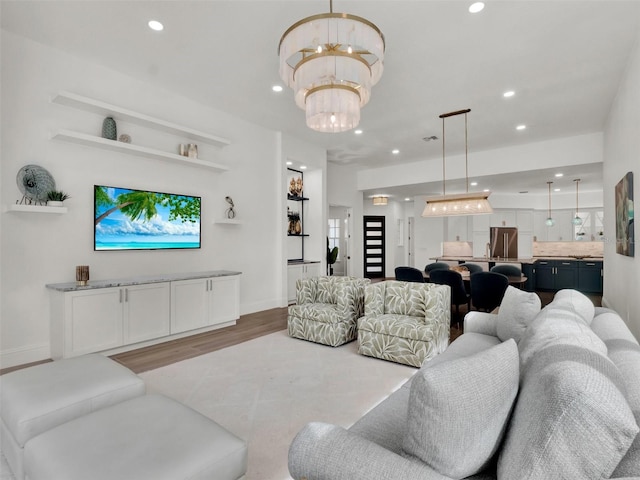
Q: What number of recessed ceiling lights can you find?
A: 14